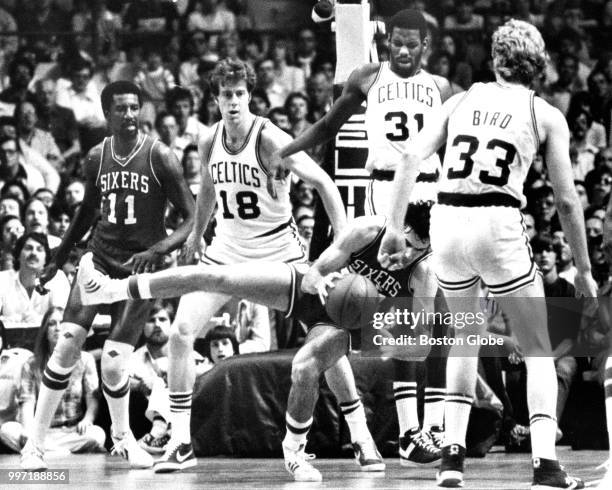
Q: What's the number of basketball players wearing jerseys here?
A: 5